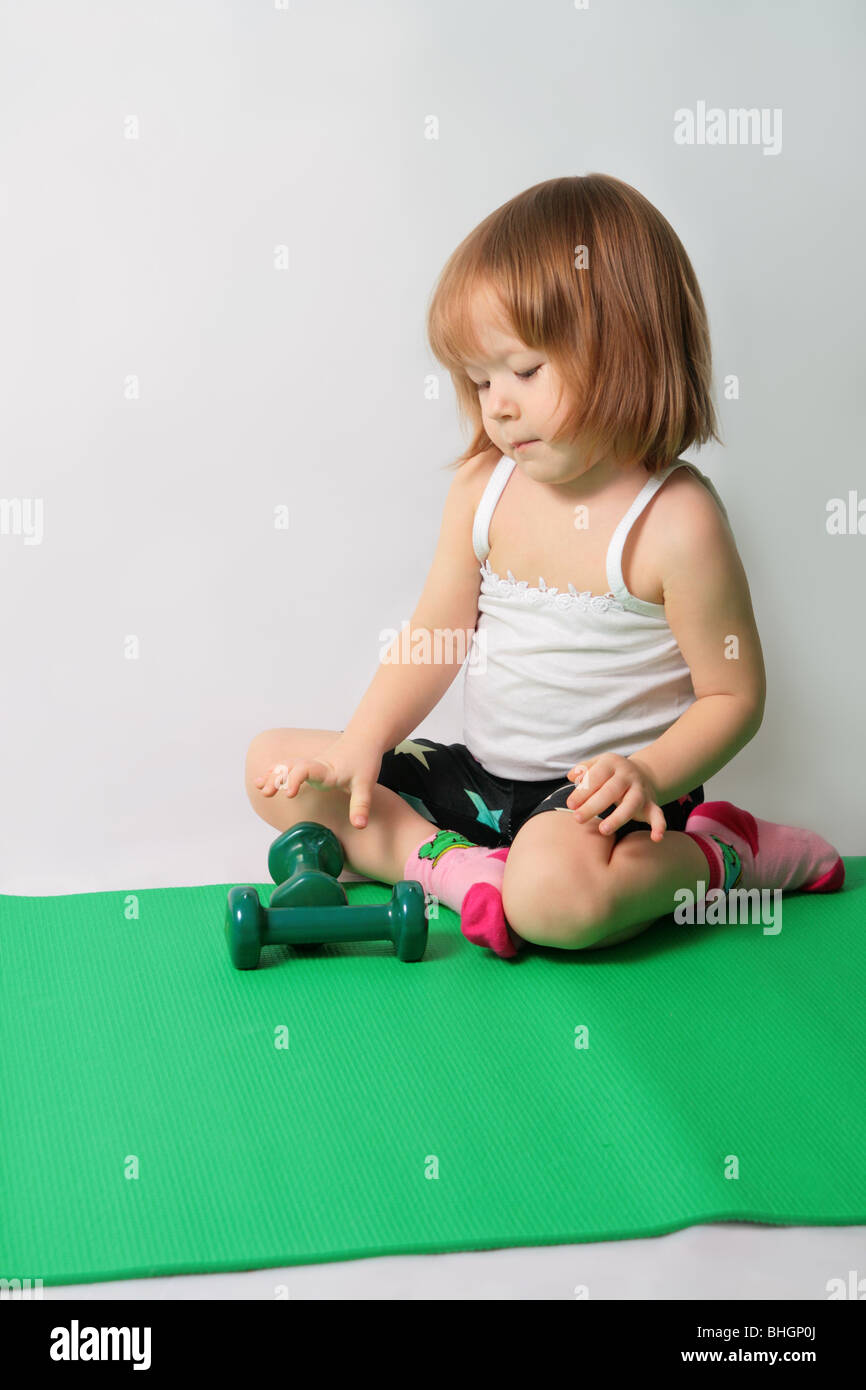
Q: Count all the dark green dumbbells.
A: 2